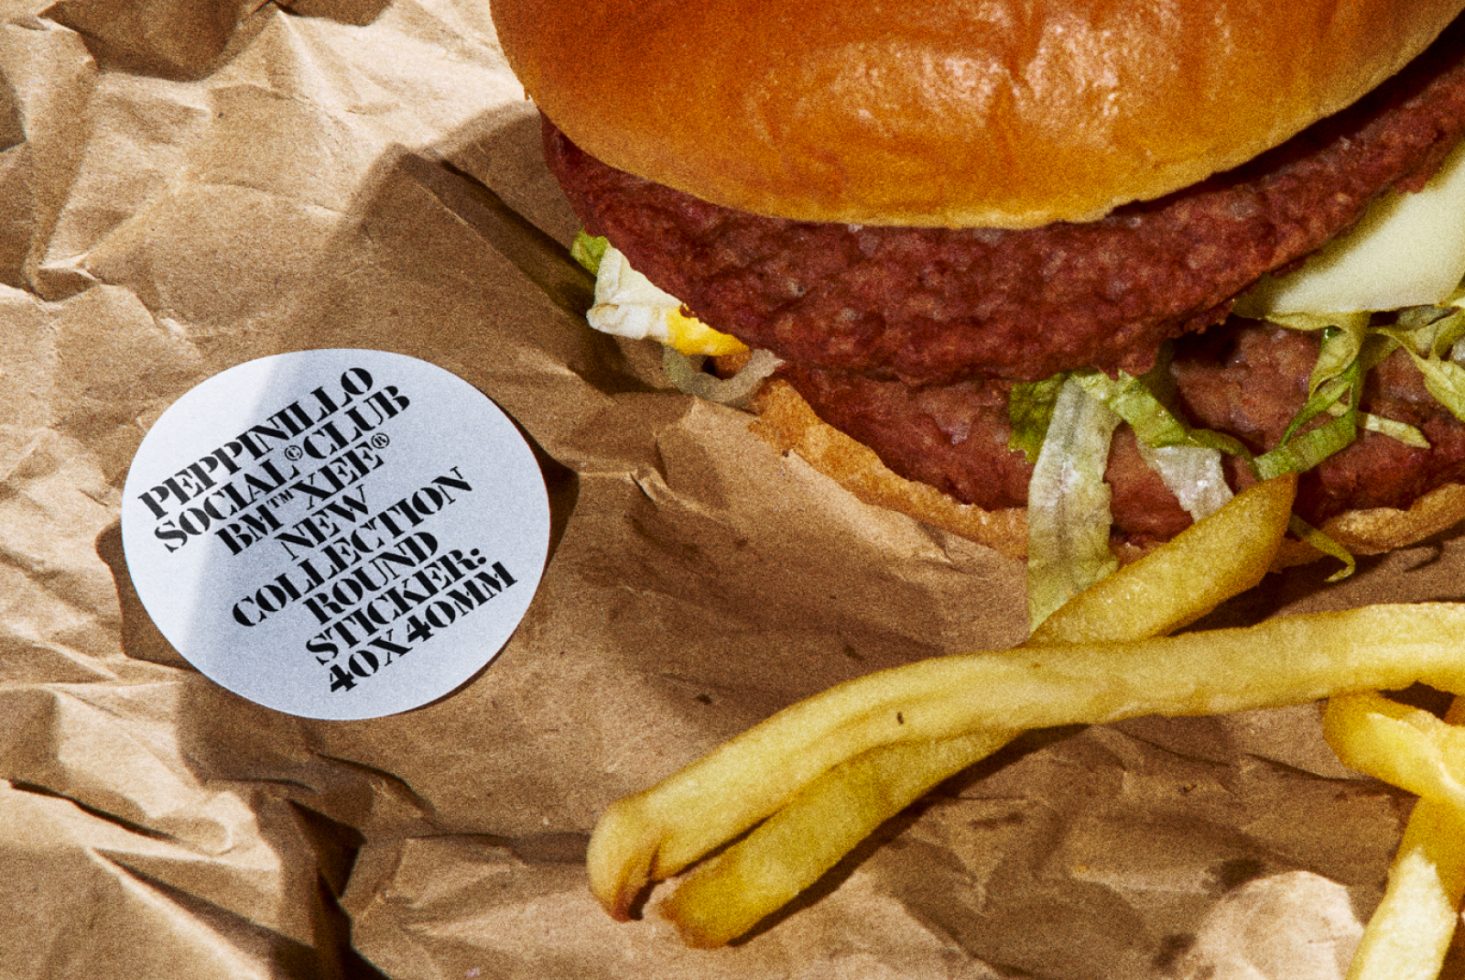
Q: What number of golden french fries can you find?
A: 4